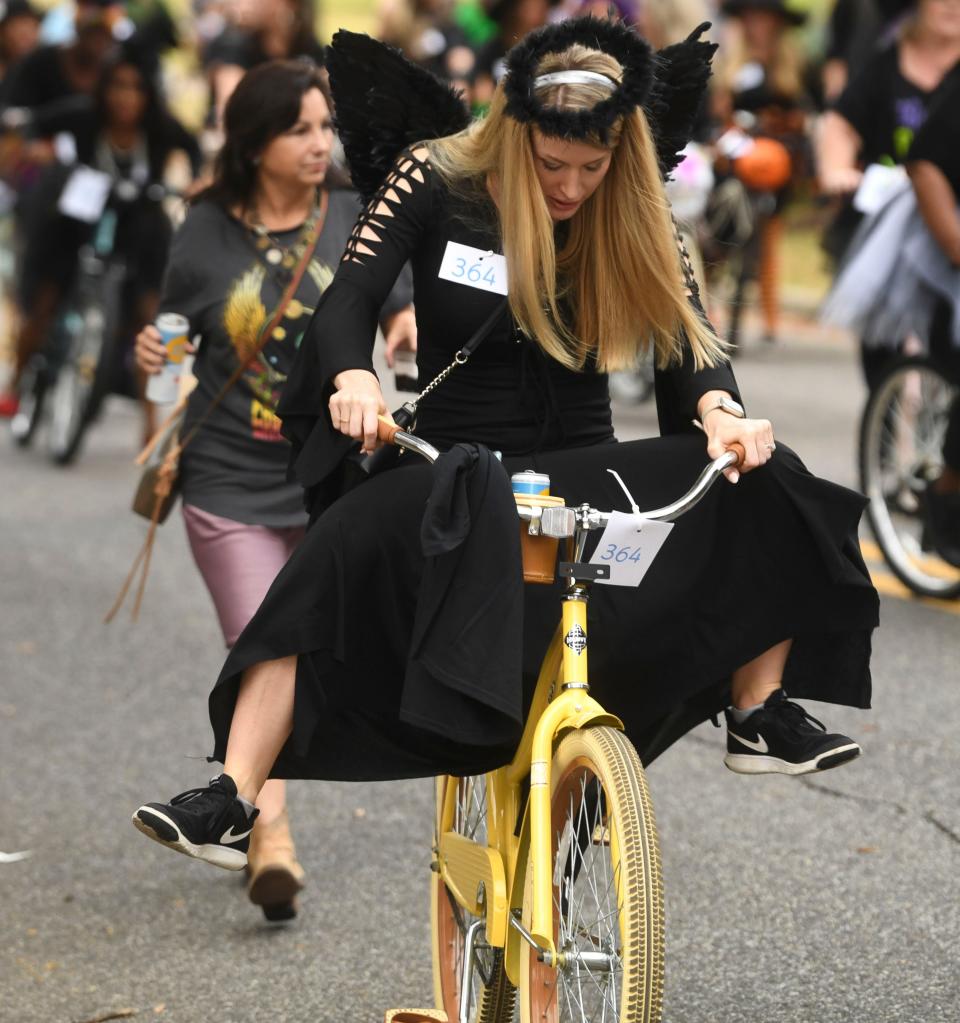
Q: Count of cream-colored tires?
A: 2